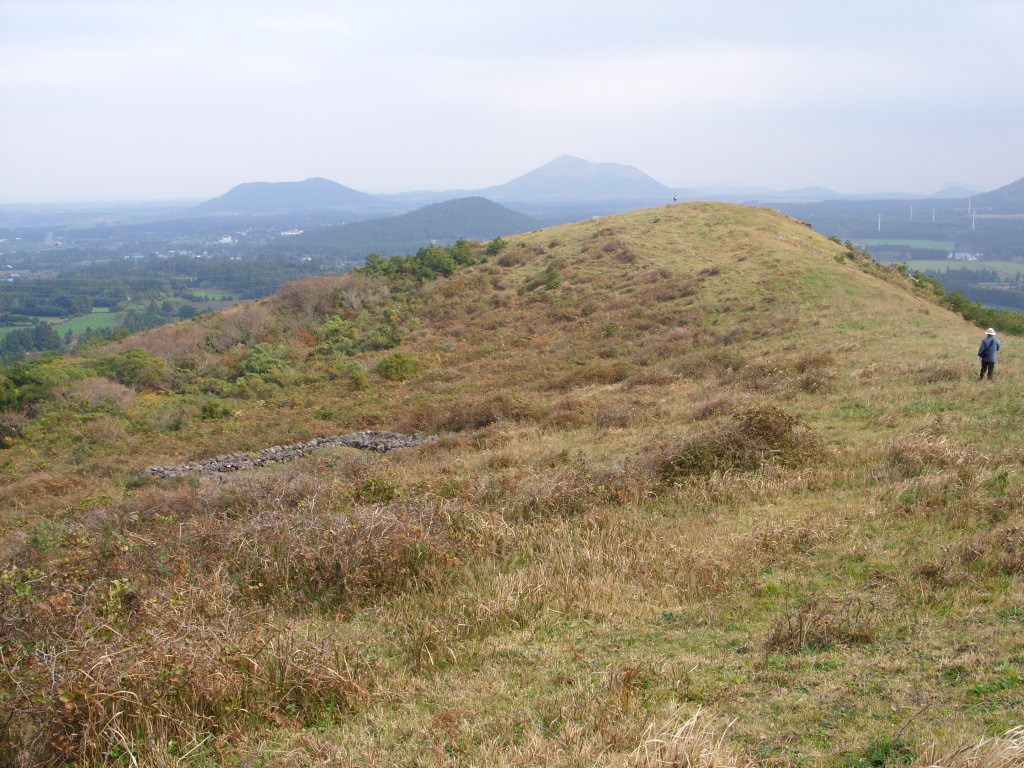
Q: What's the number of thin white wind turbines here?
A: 5